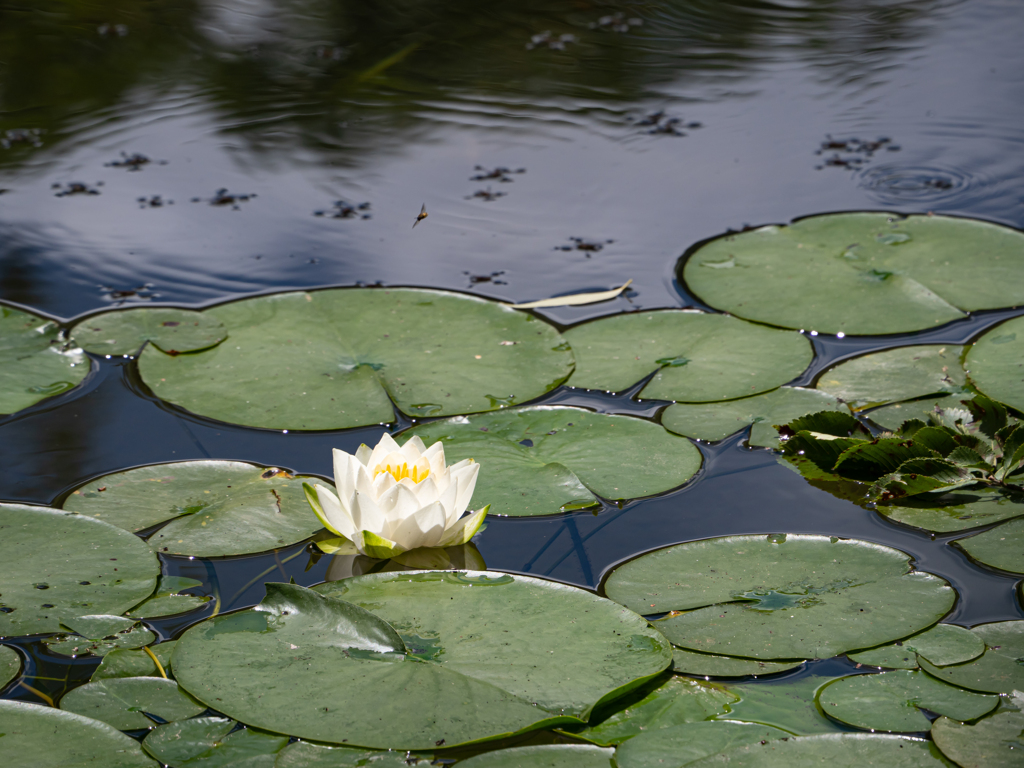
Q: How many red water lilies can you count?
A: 0